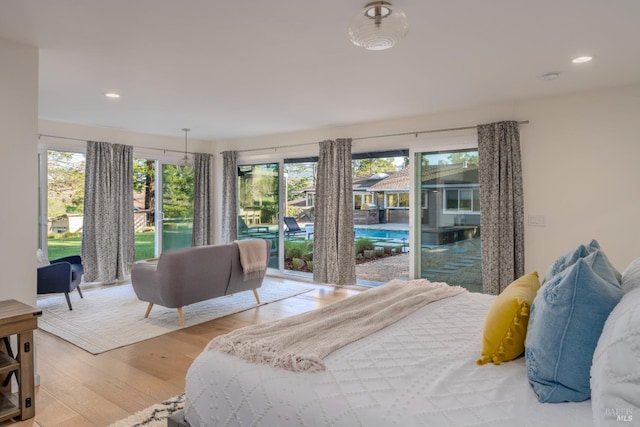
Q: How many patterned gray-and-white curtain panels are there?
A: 5